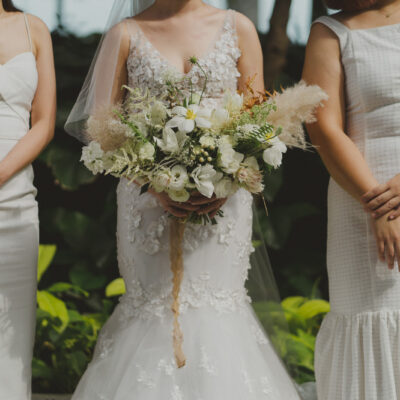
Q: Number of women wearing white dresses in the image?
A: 3